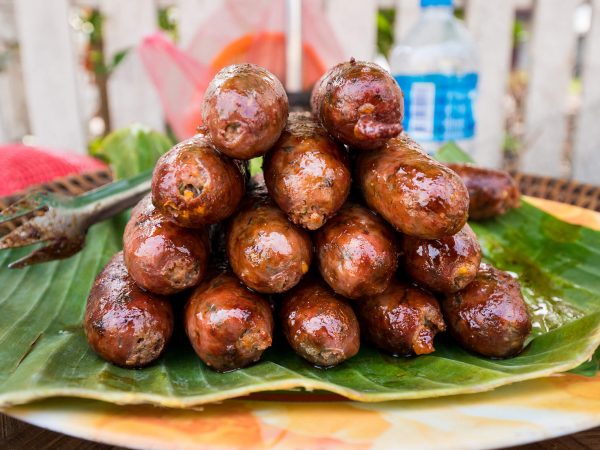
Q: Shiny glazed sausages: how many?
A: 15